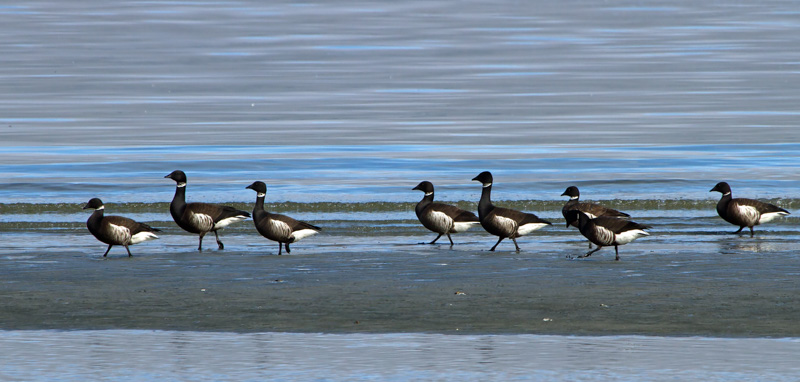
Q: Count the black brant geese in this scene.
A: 8